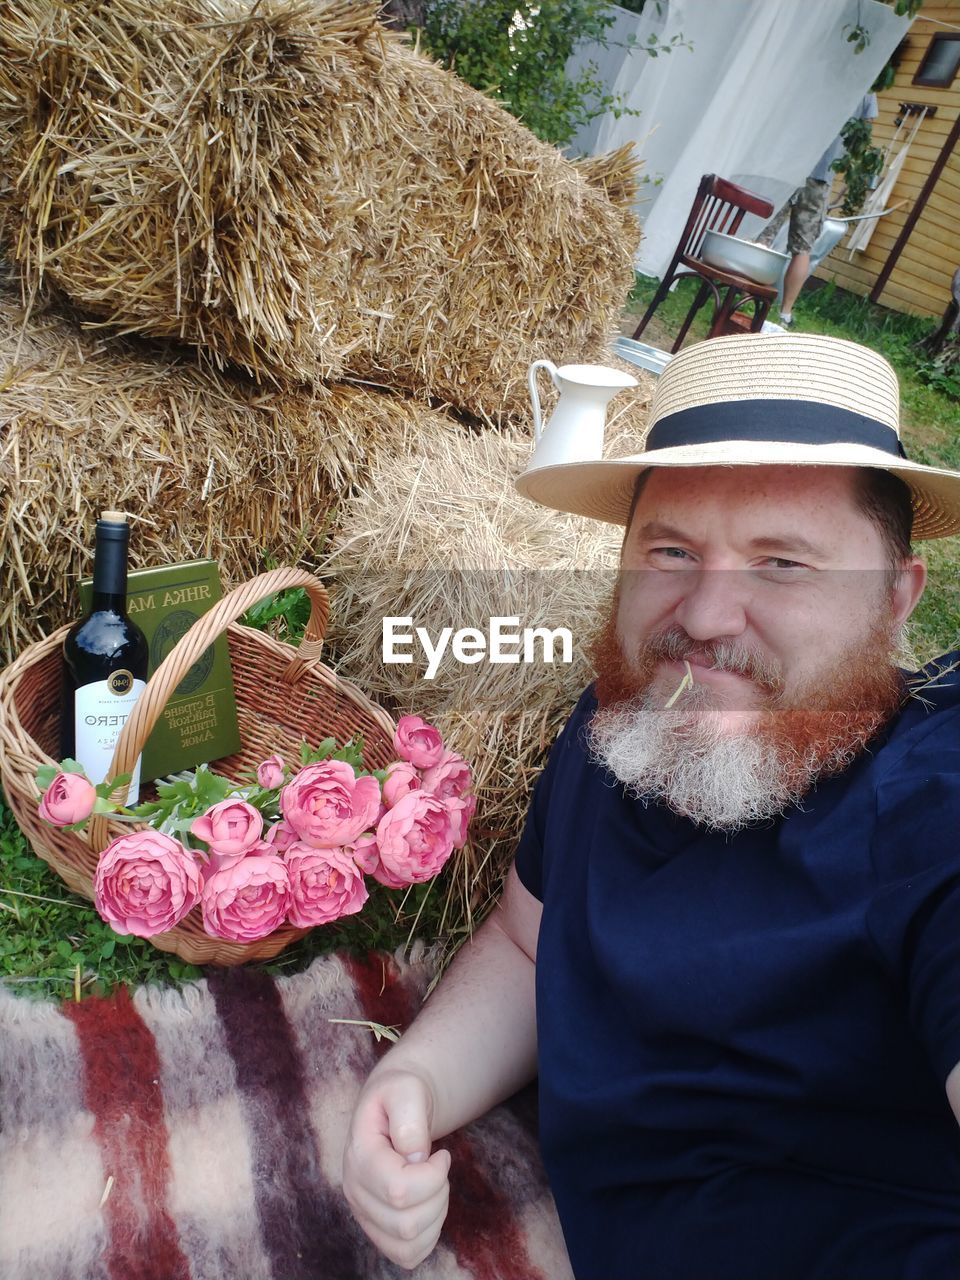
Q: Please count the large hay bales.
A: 3